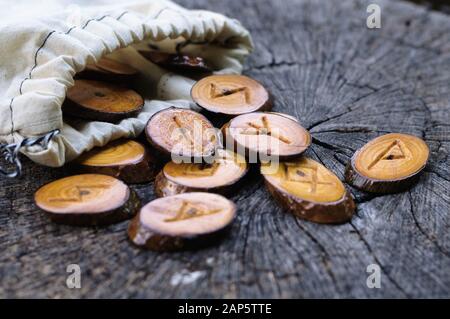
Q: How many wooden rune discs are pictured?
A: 12